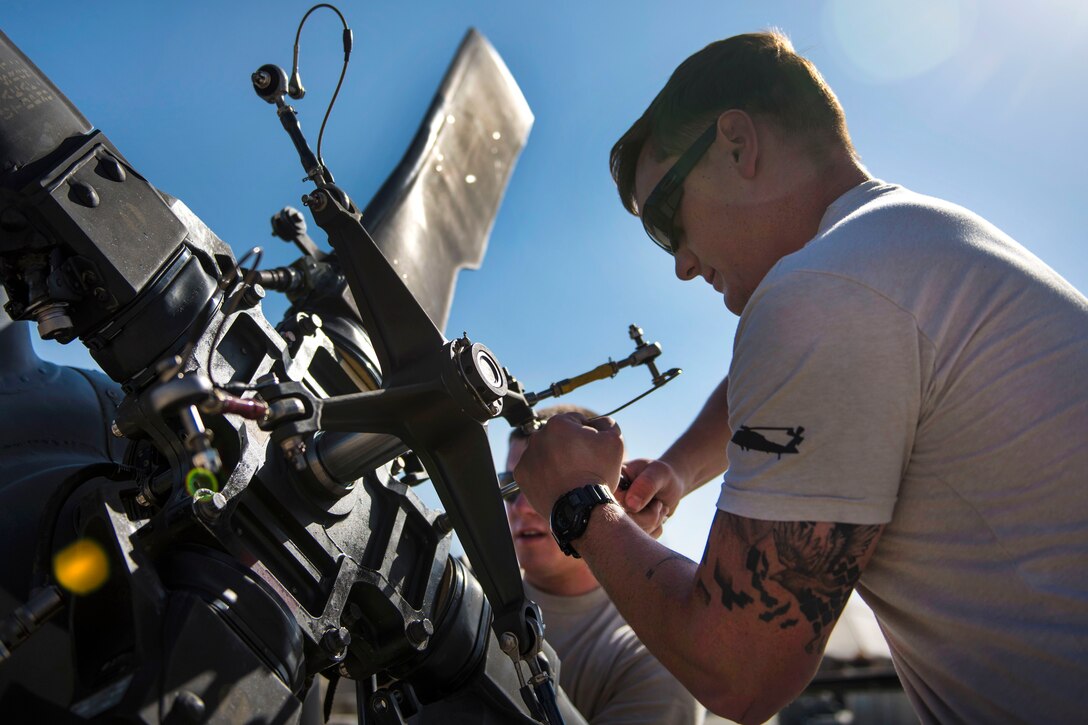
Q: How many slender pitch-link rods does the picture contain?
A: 4